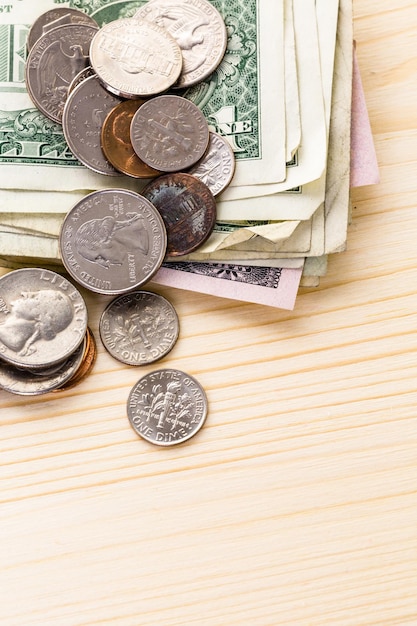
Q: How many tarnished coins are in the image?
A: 1